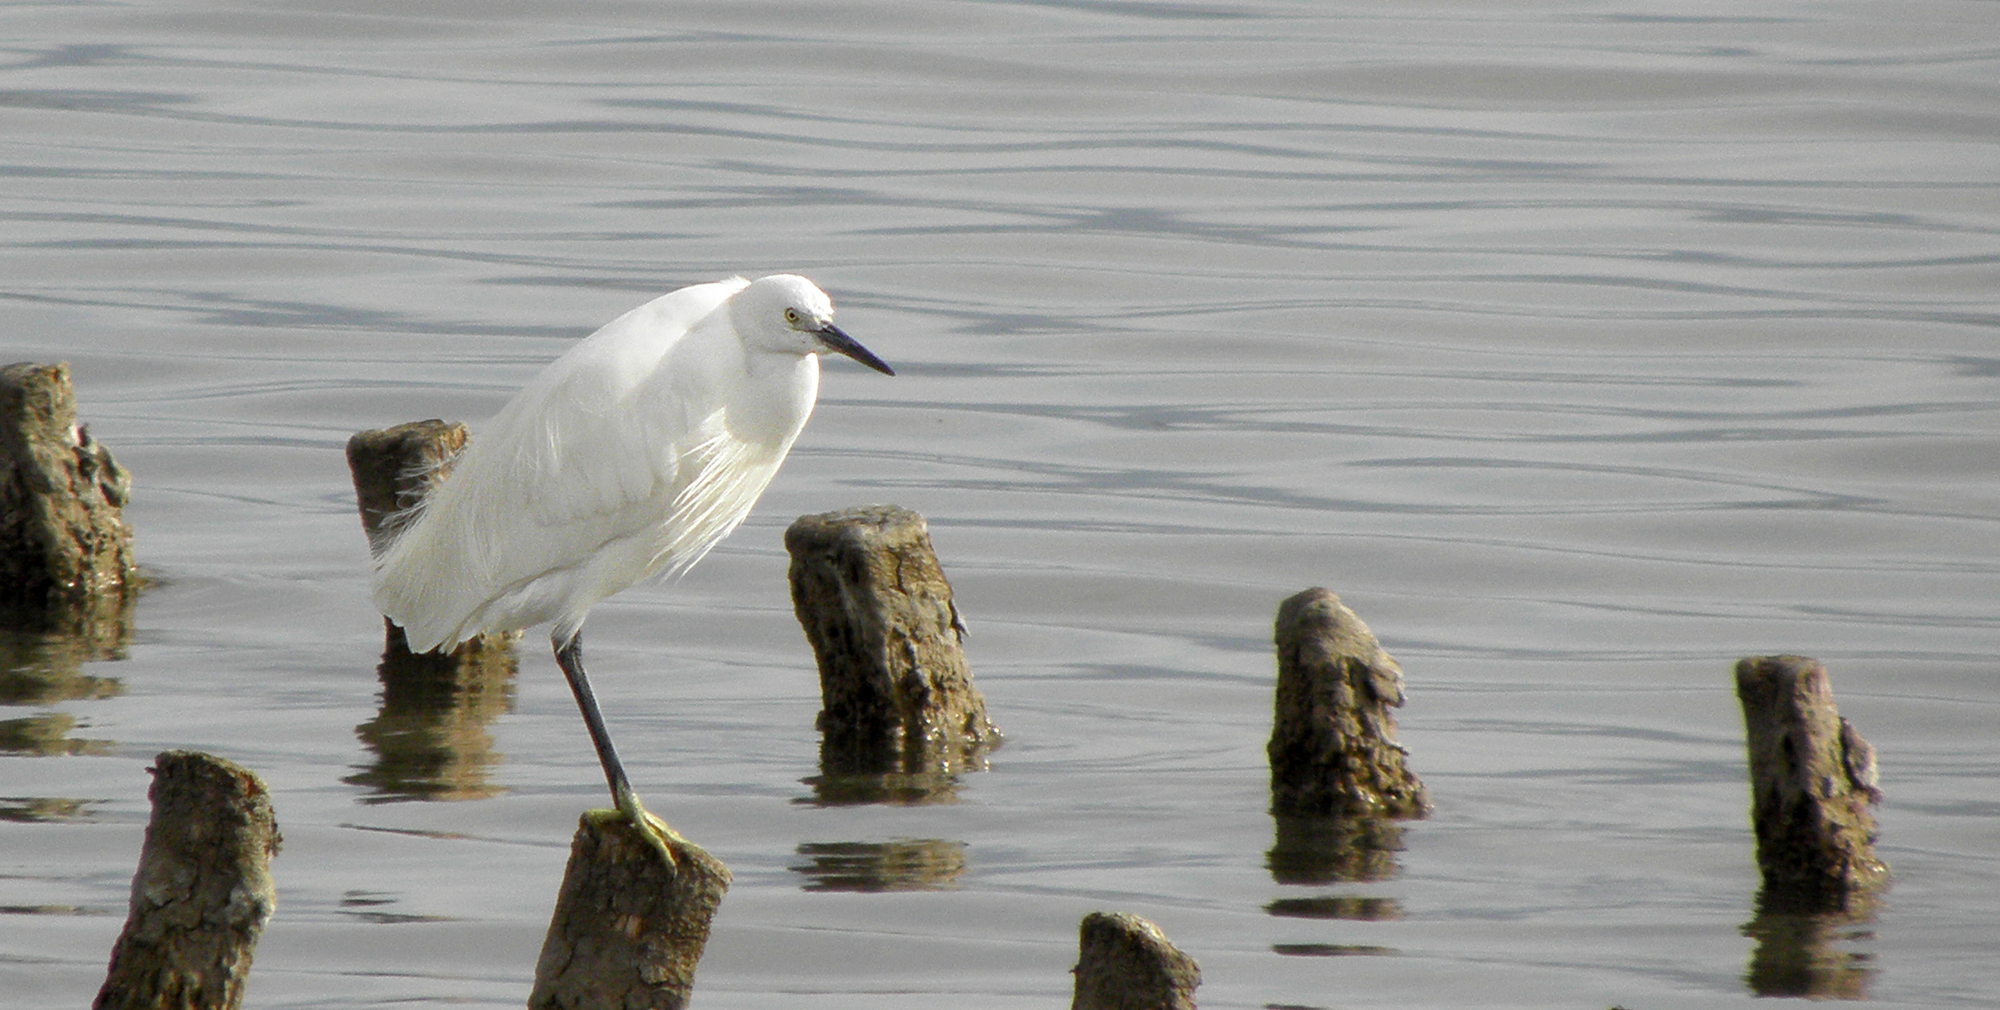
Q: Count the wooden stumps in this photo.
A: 8